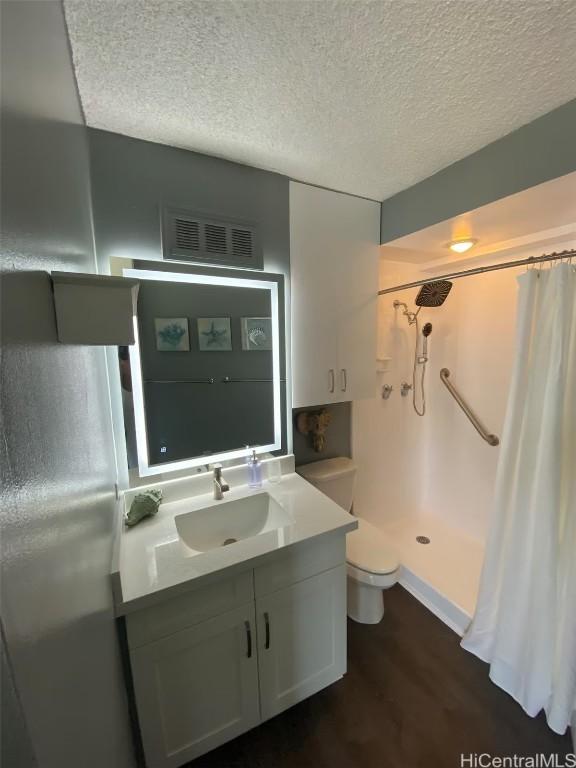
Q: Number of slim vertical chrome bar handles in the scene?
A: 2